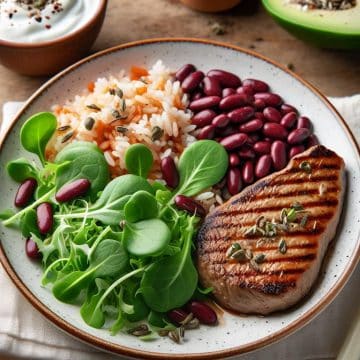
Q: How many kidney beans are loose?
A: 8